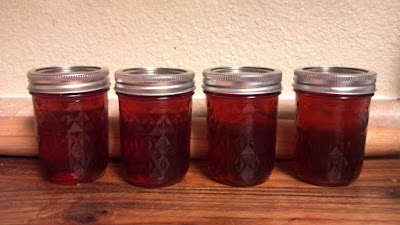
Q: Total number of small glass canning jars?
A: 4